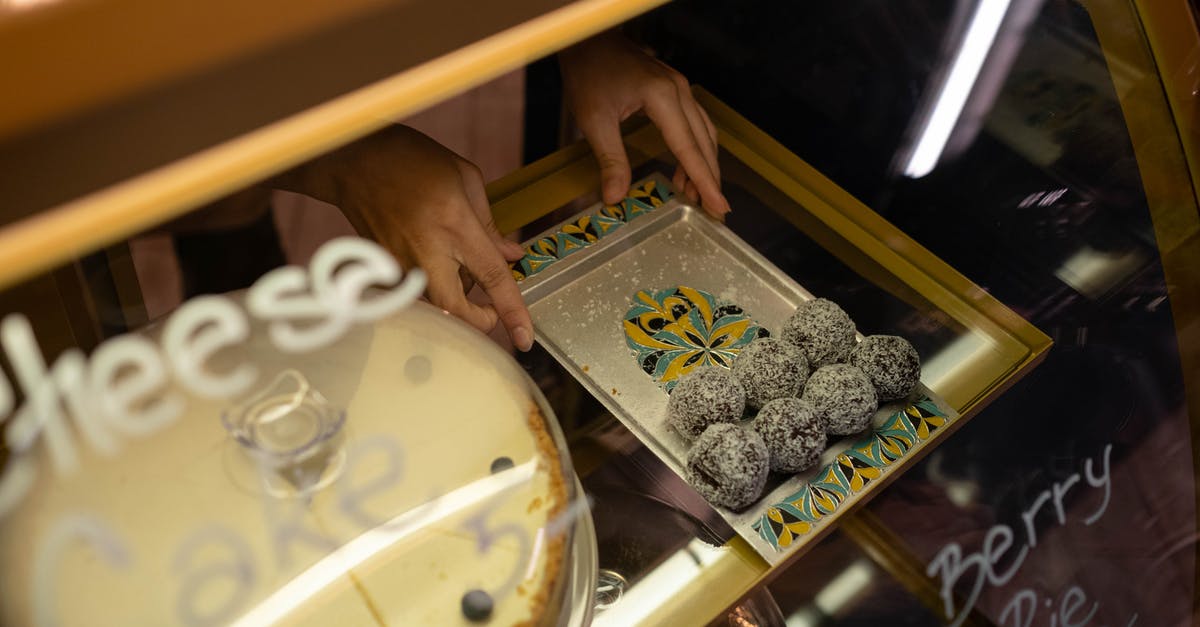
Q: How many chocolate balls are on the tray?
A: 7